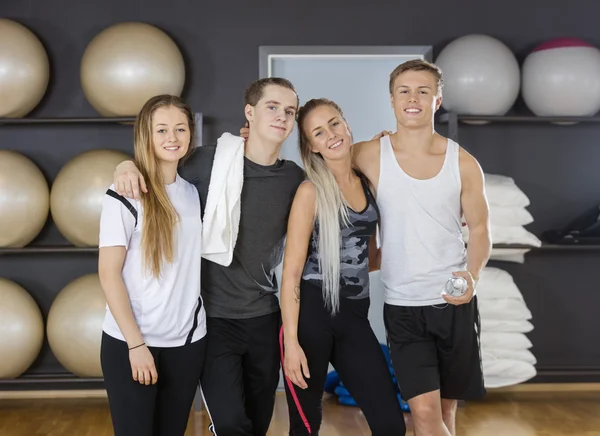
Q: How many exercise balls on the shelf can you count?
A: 8